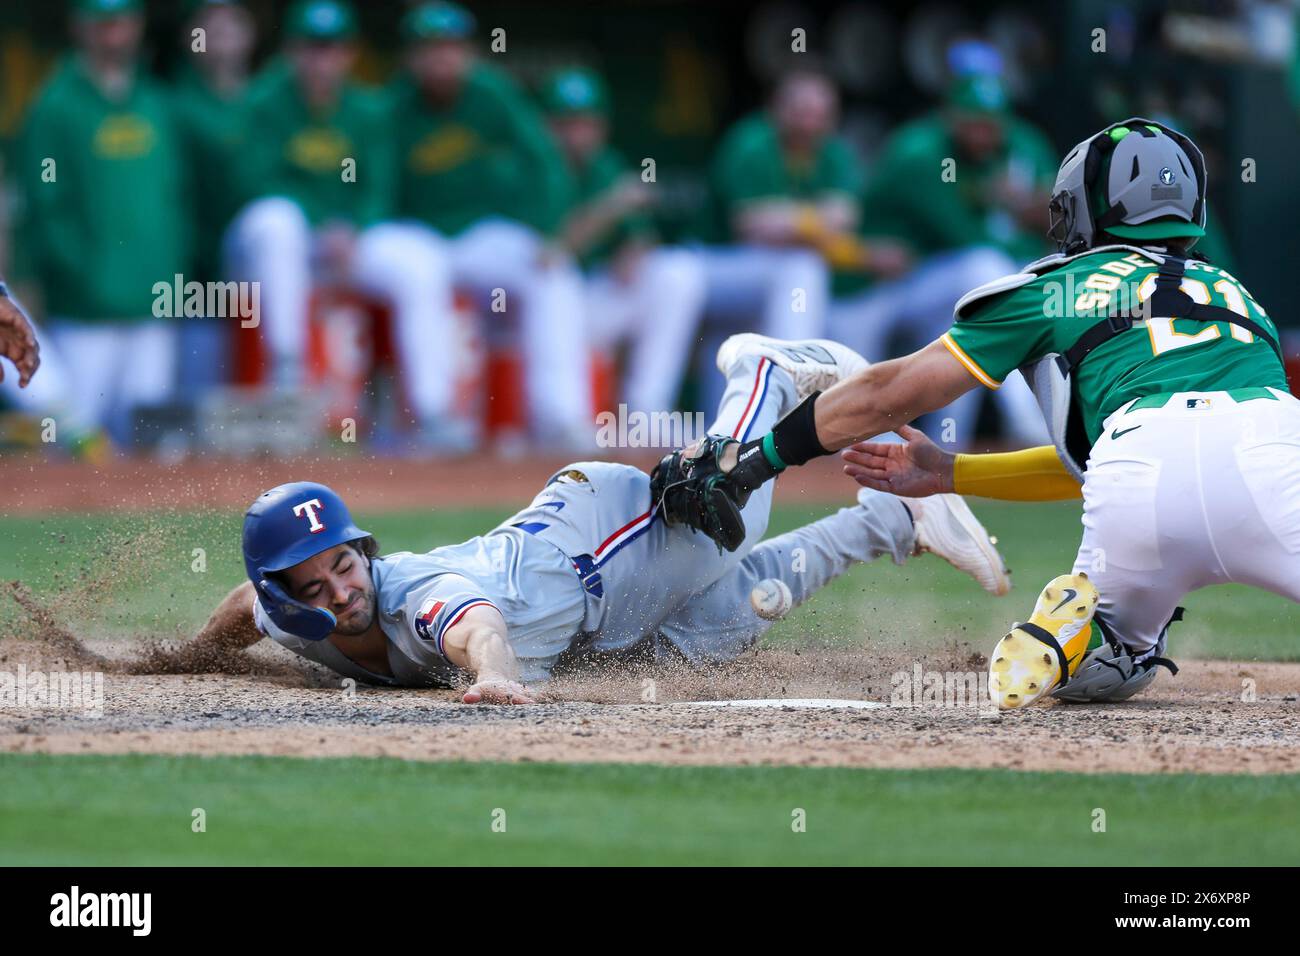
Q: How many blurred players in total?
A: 7